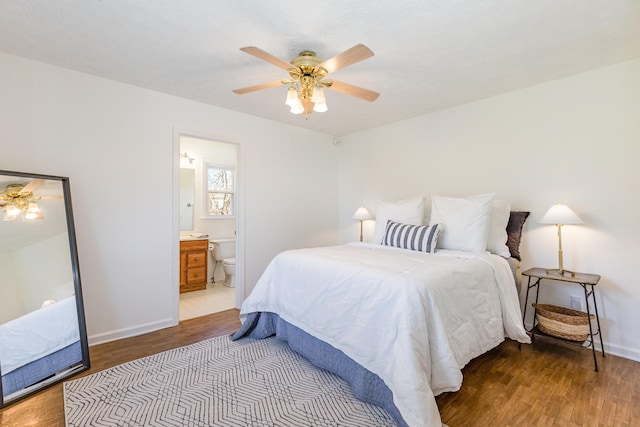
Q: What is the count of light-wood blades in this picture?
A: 5